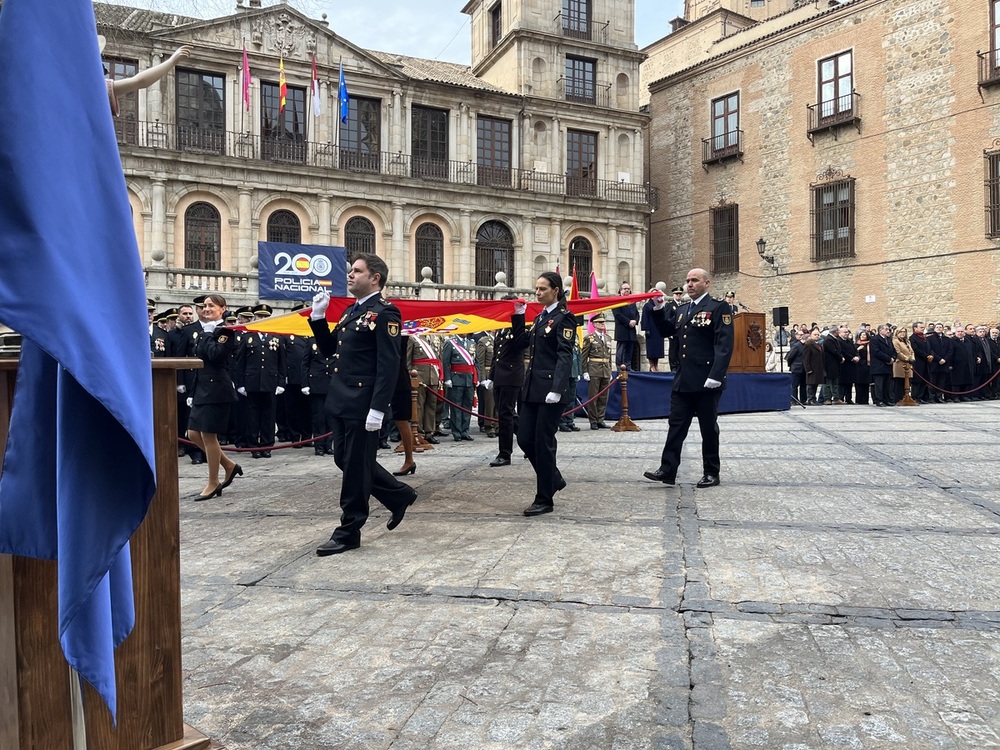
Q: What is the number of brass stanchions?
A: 3